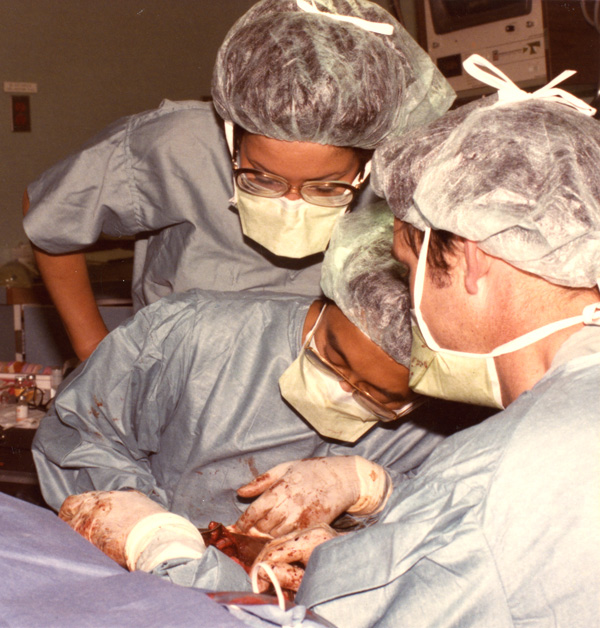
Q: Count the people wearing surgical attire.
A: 3